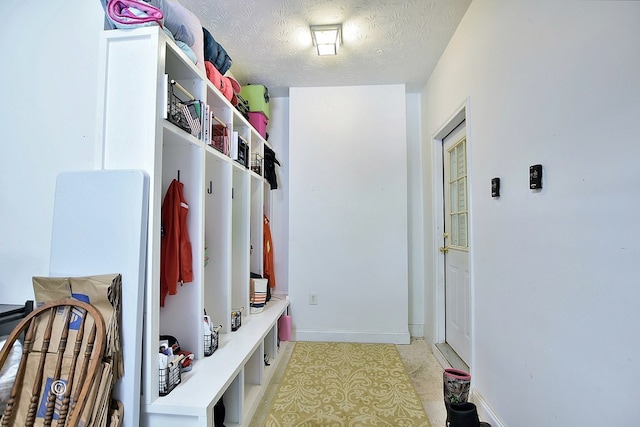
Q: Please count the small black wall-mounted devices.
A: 2